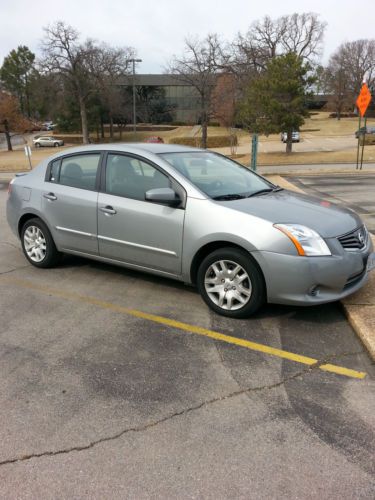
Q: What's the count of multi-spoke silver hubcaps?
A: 2